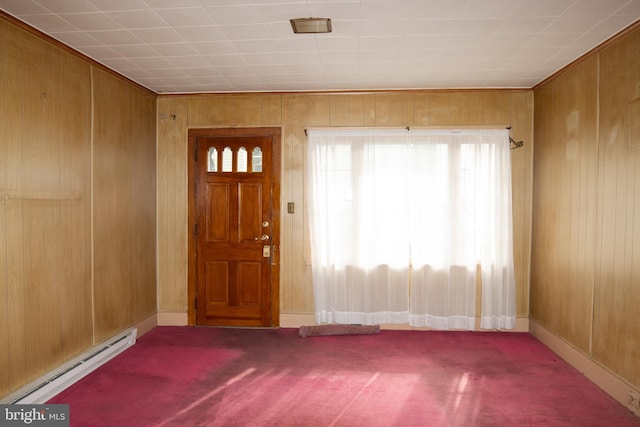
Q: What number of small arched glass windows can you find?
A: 4